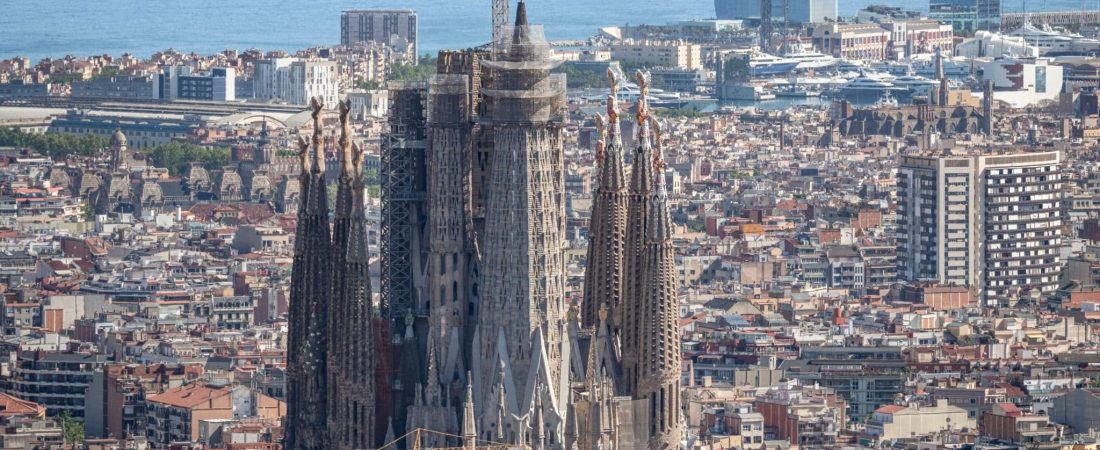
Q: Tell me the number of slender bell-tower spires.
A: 8